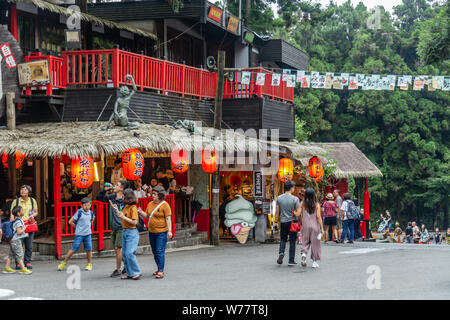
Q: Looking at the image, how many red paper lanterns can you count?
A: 7